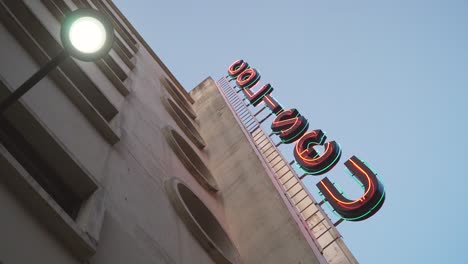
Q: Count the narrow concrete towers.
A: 1